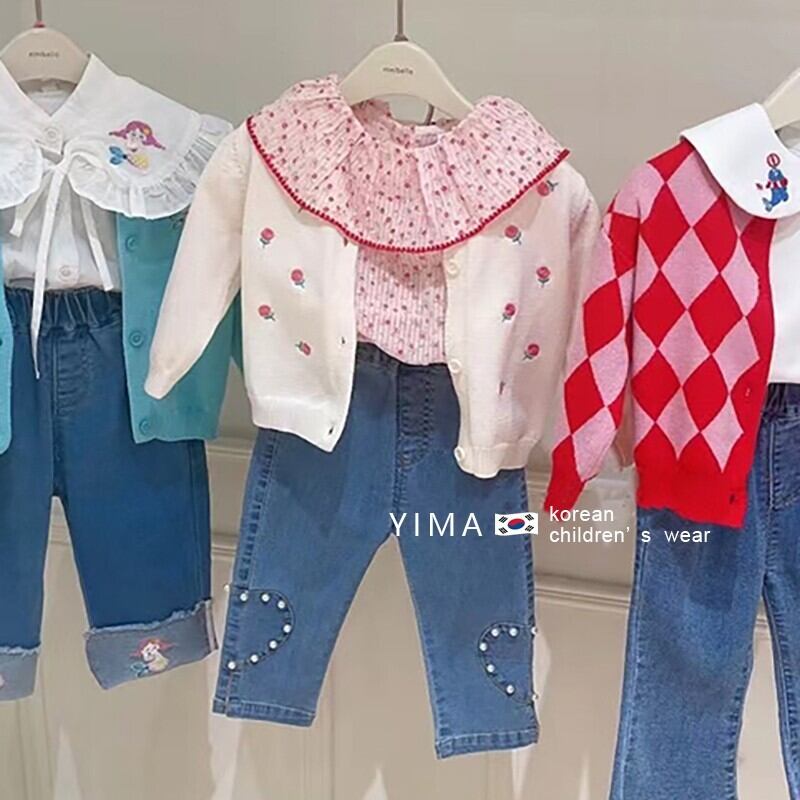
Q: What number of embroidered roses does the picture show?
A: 9